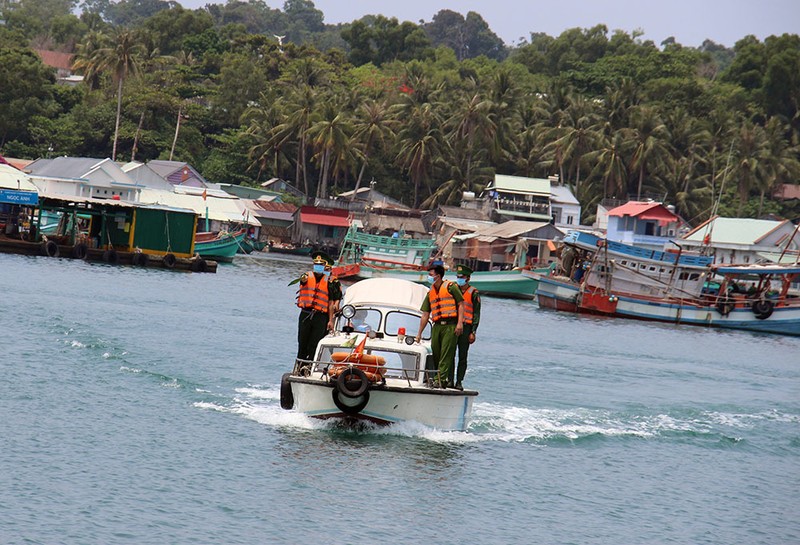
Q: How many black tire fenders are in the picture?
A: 11